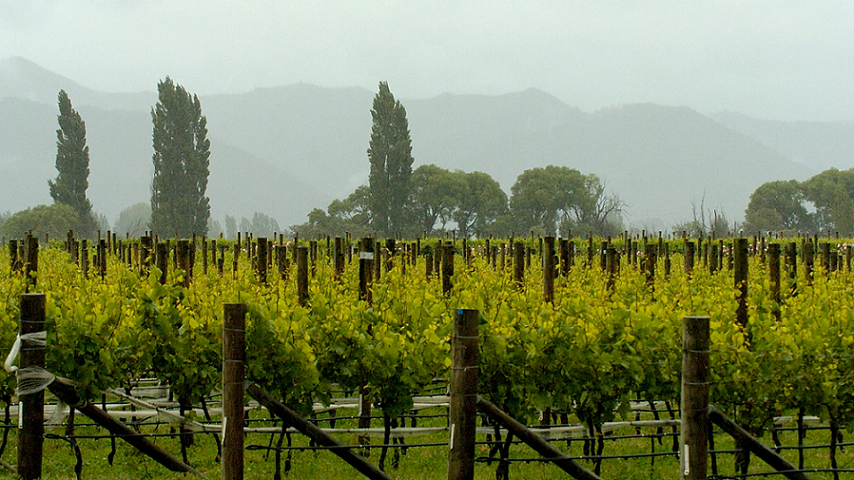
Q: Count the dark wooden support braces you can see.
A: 4